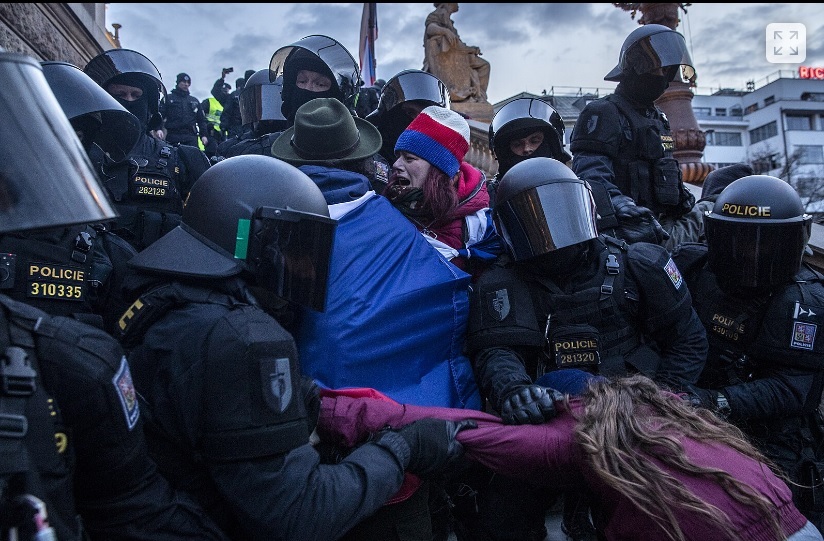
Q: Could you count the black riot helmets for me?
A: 11